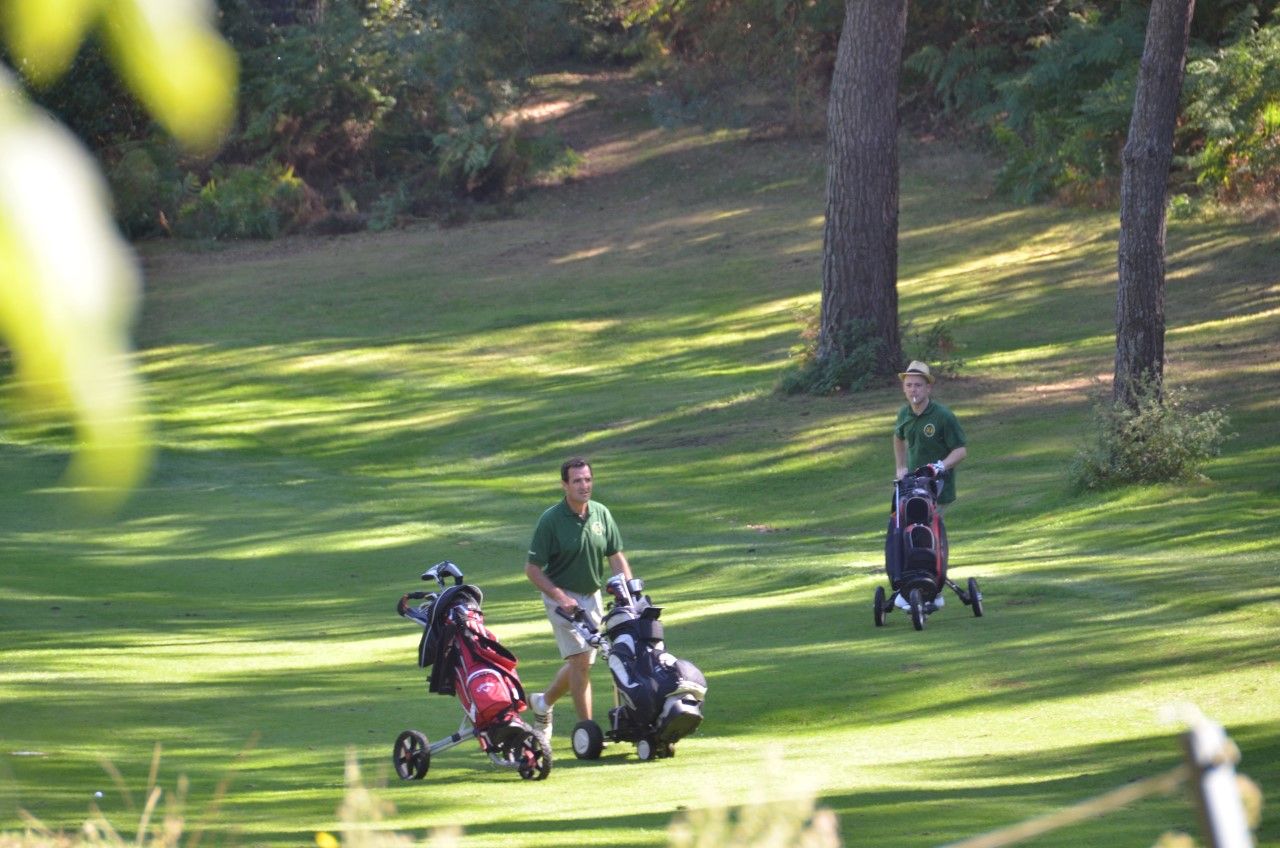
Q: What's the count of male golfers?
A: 2